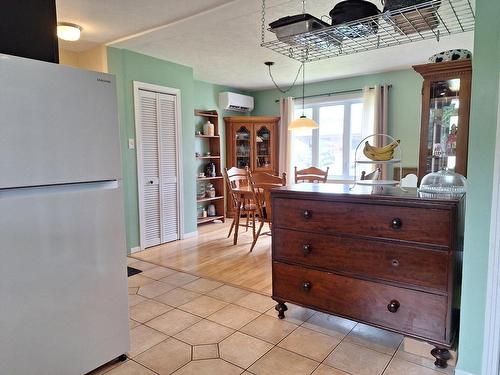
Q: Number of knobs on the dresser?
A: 5